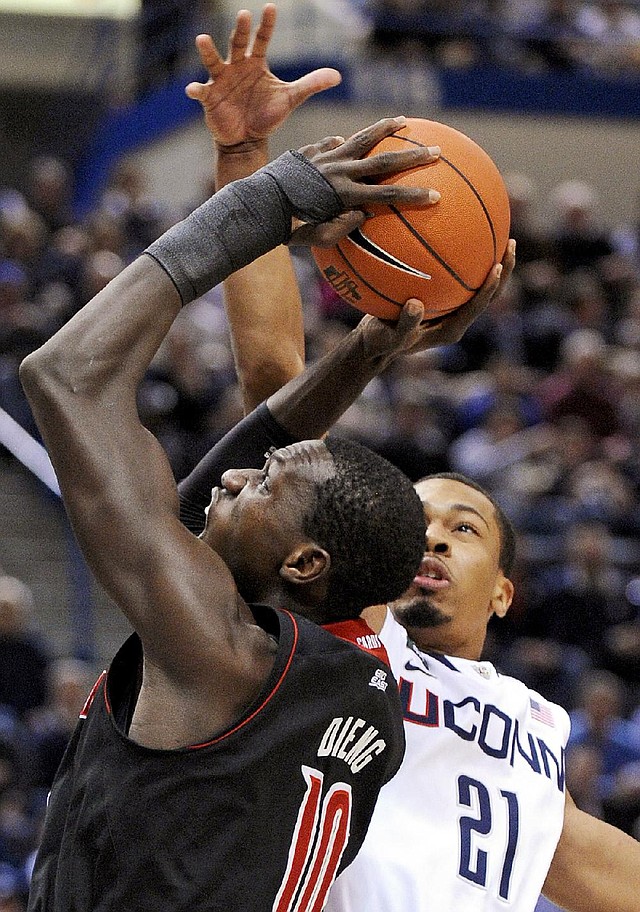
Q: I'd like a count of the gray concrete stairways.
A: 1